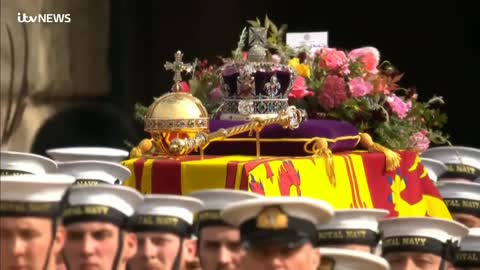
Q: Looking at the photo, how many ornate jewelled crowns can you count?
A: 1